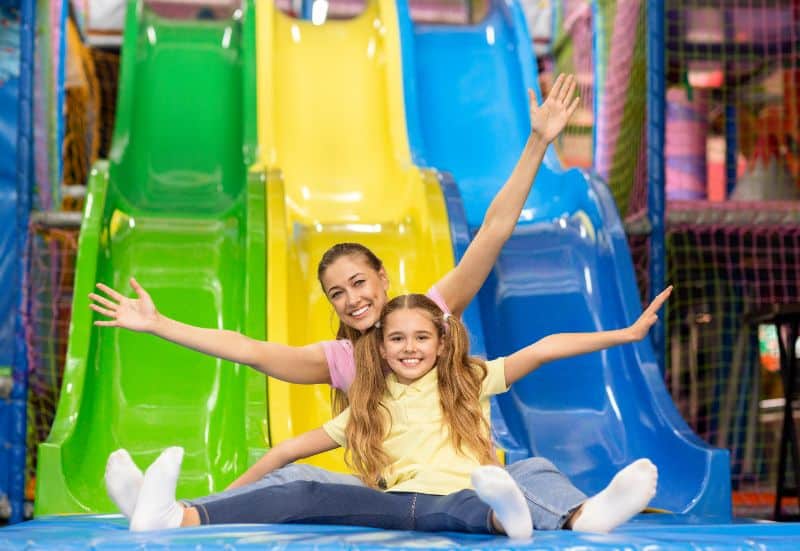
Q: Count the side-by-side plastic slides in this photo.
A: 3